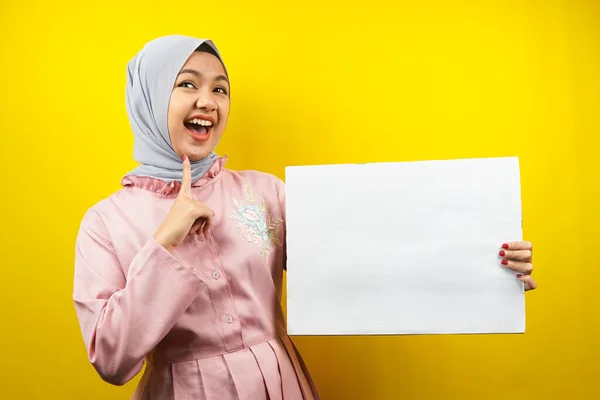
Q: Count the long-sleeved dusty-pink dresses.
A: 1